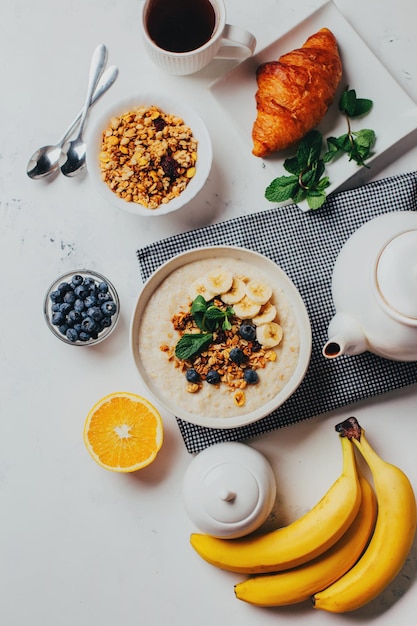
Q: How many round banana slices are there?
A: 7